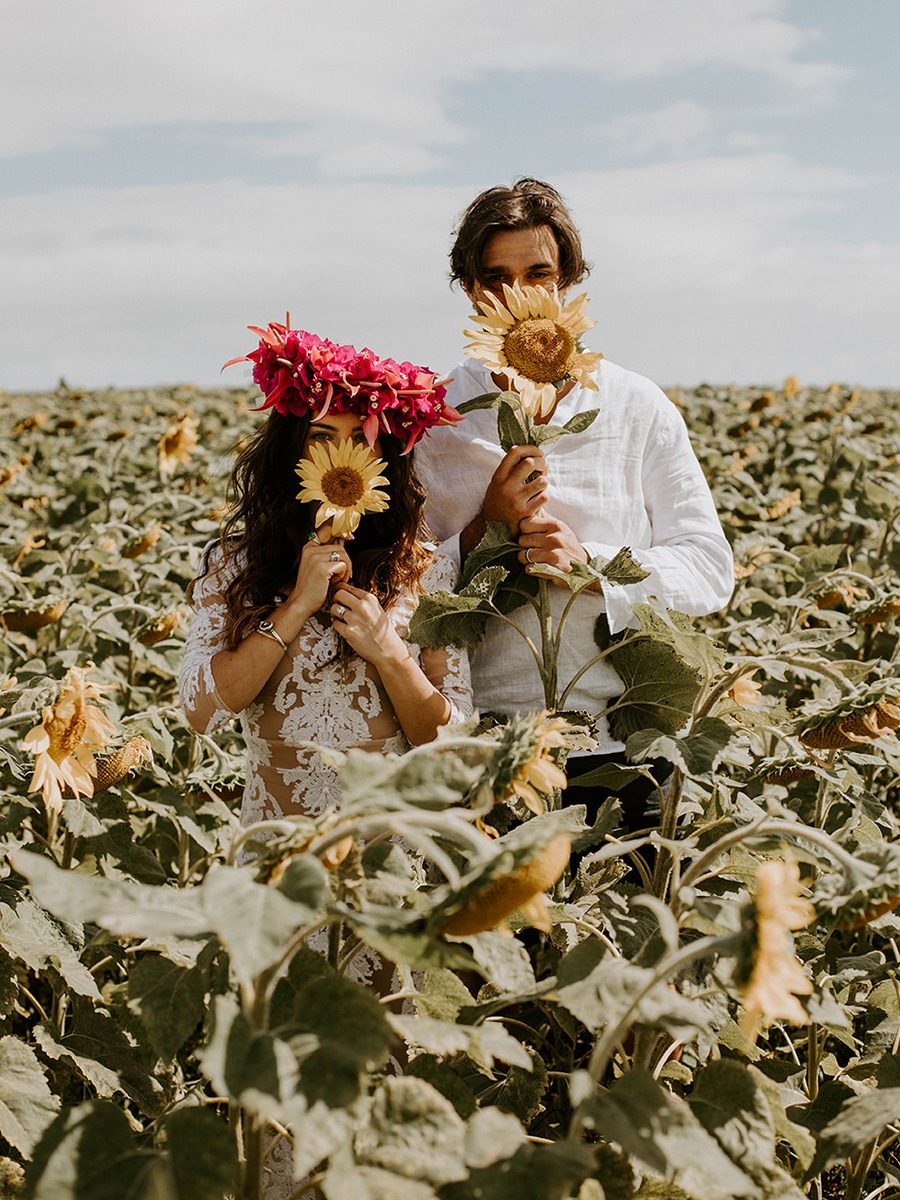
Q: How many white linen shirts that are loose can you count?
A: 1